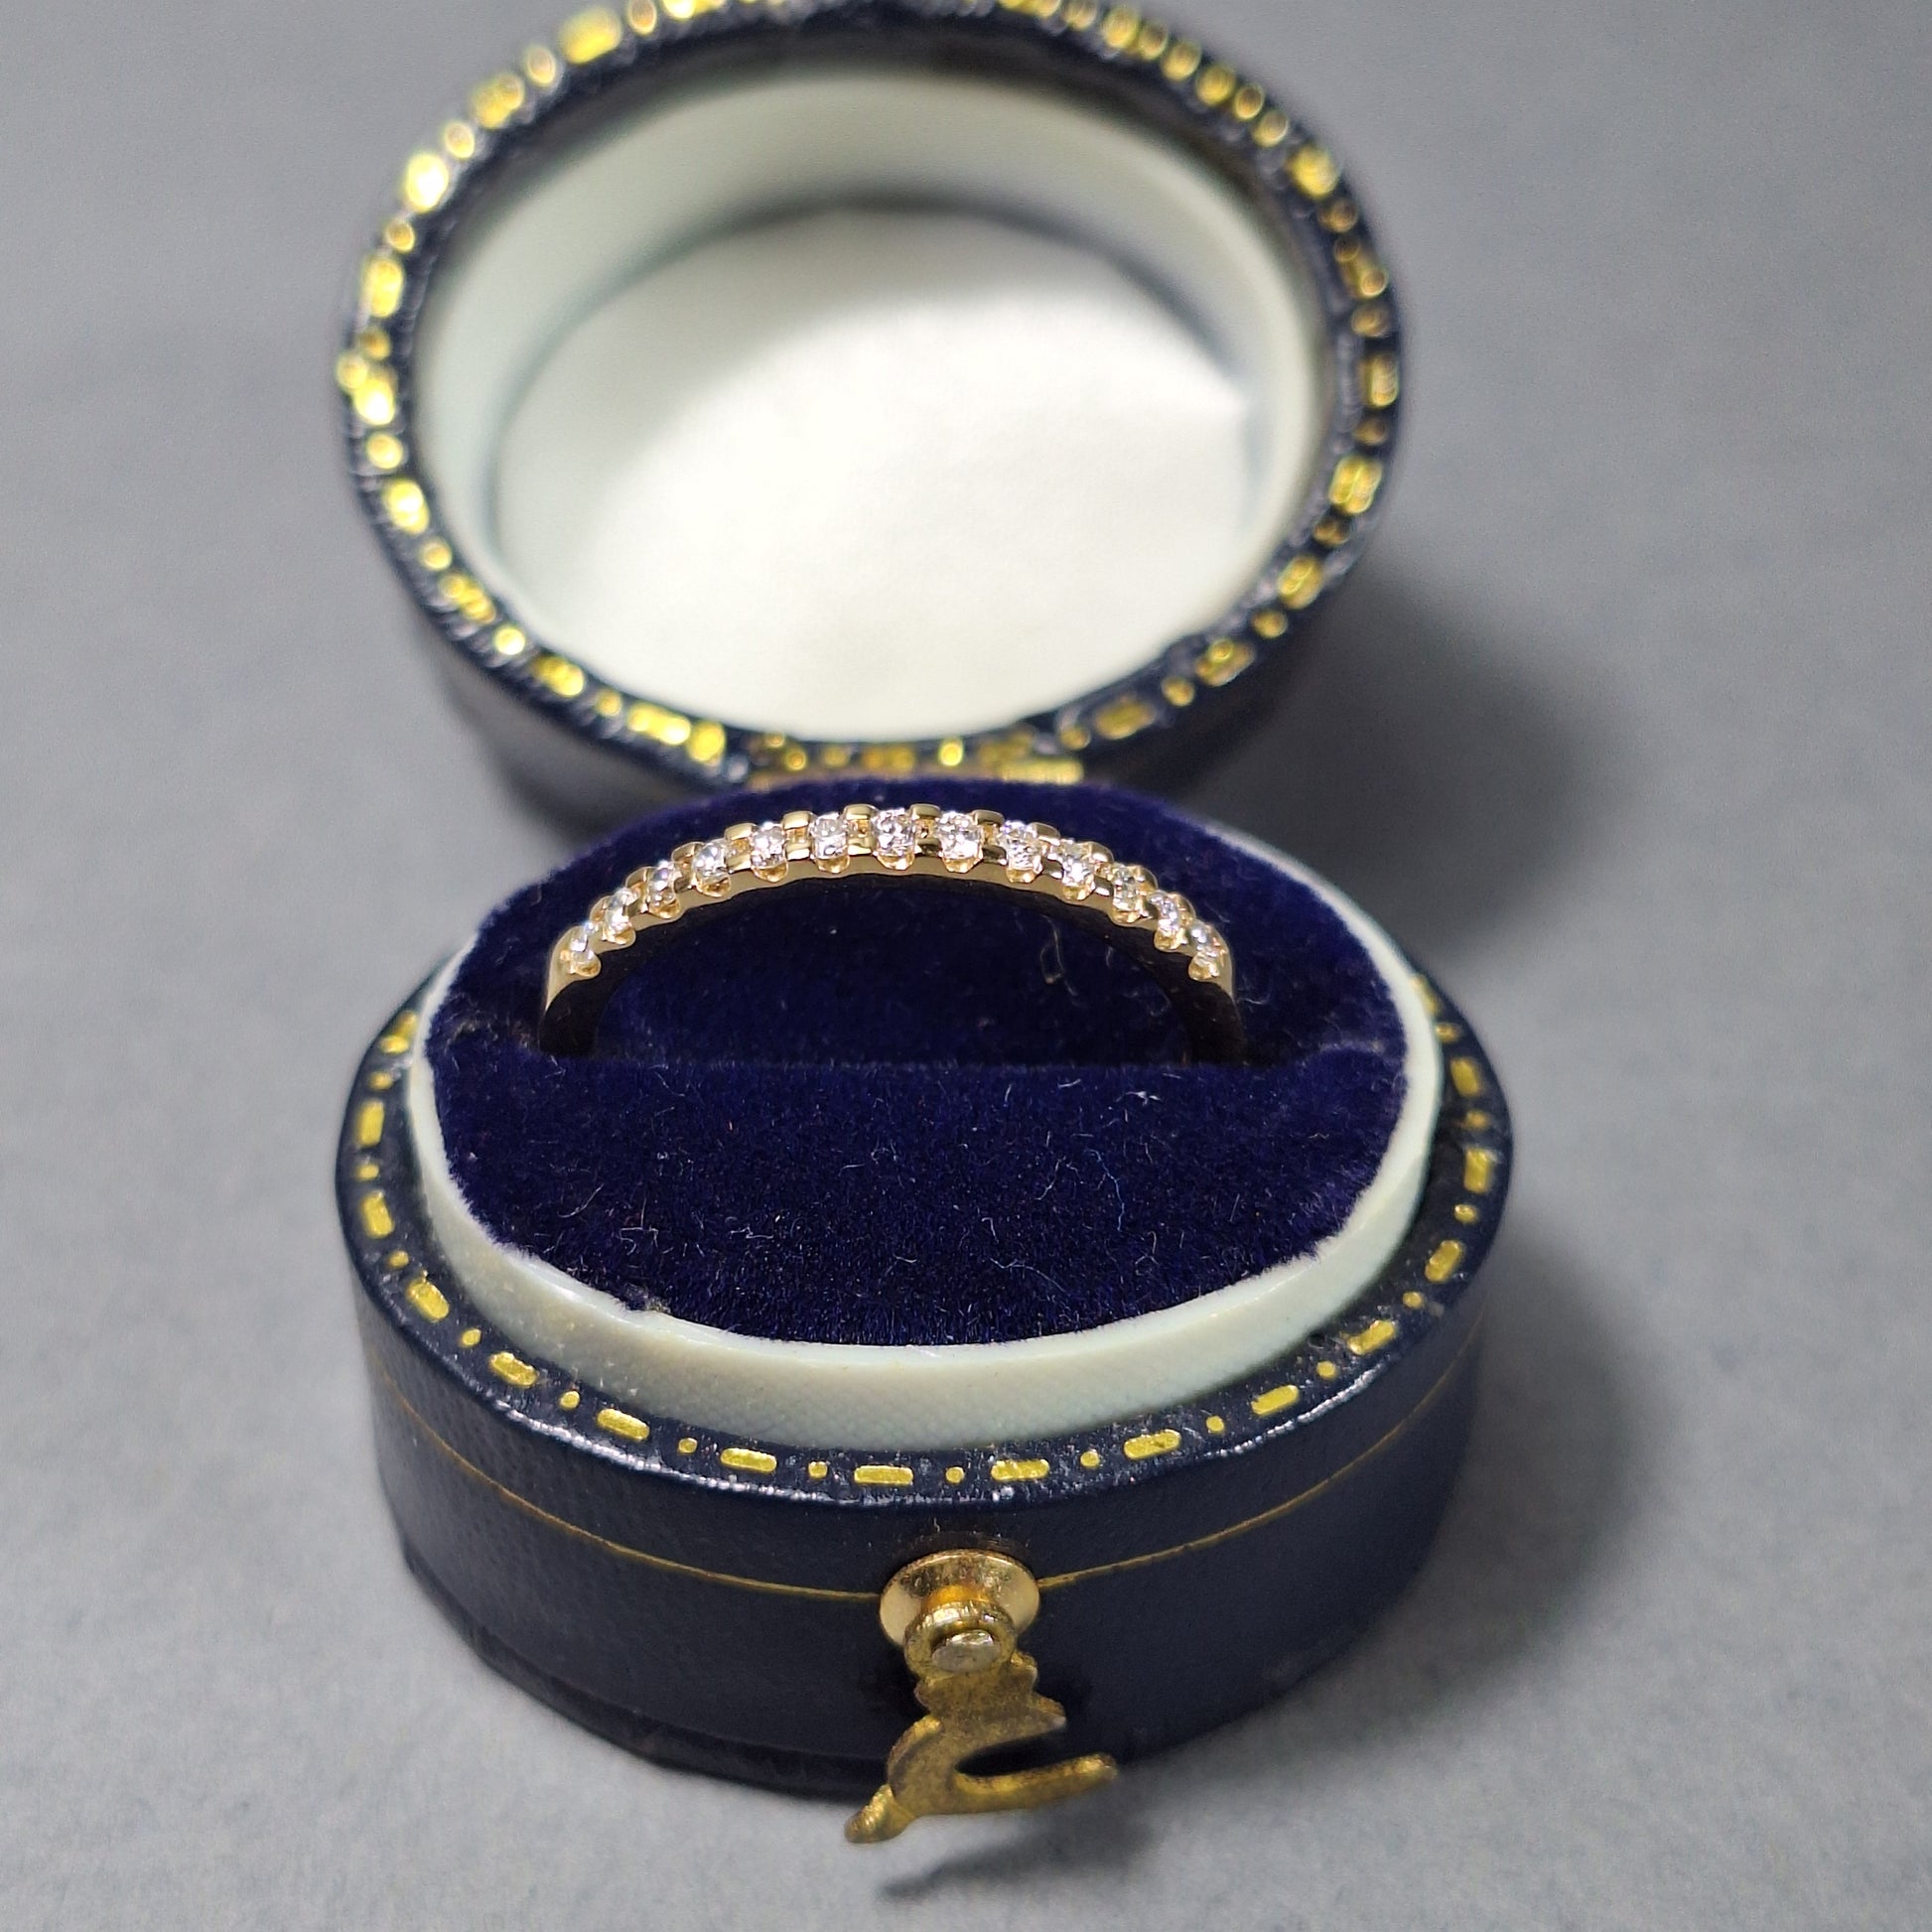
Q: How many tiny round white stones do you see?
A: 13